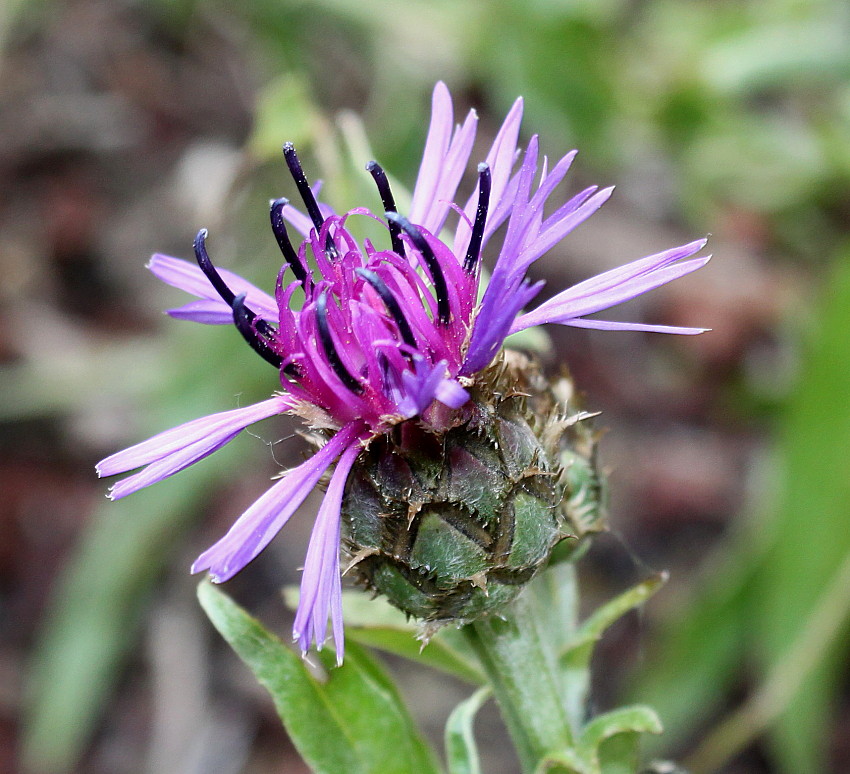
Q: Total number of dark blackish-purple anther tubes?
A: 9